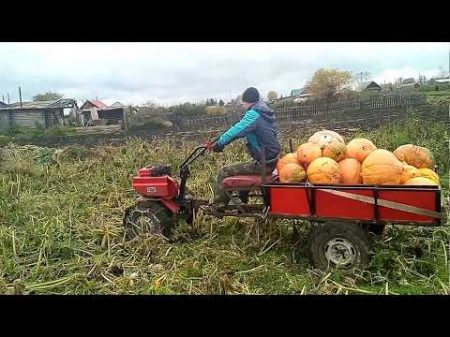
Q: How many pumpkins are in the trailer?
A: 13